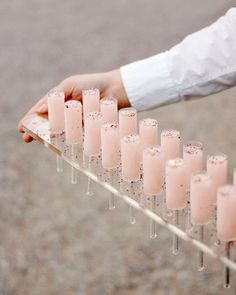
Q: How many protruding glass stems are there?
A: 9